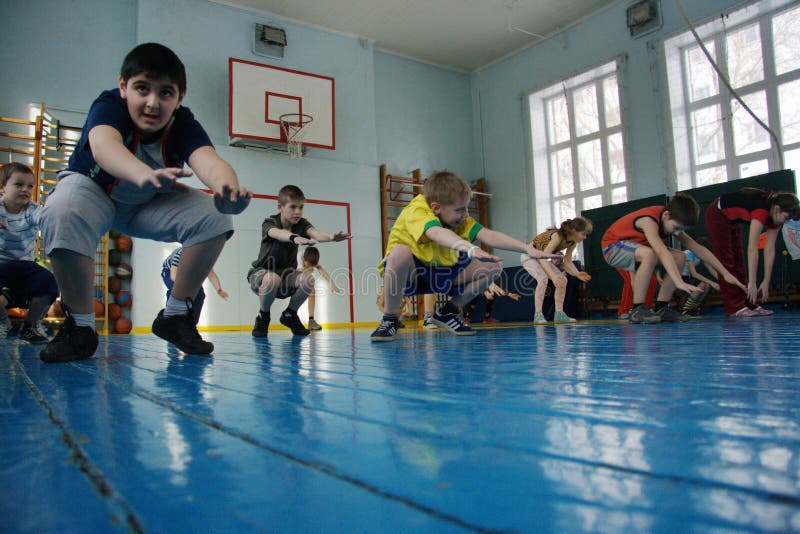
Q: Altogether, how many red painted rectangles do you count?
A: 3